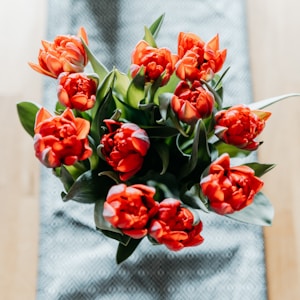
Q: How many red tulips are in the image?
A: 11